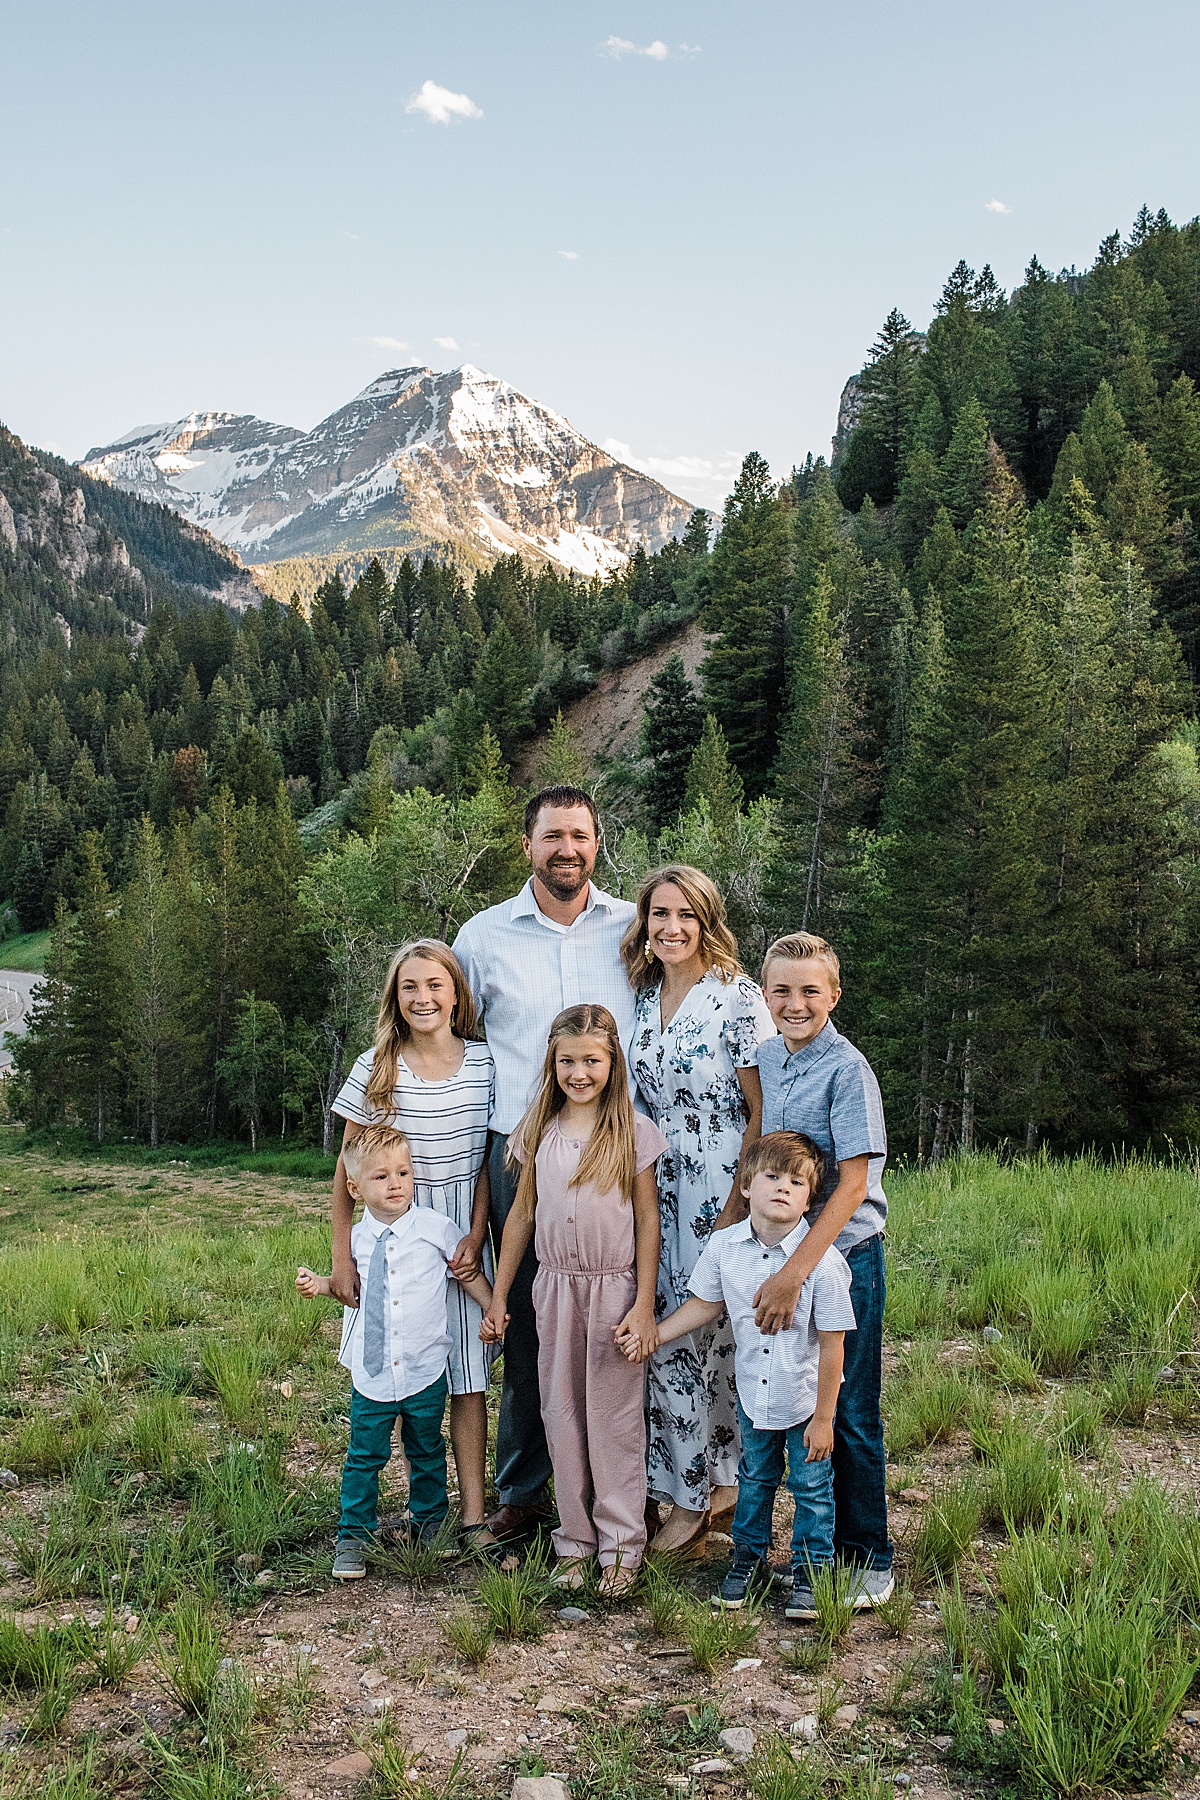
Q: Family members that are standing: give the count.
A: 7